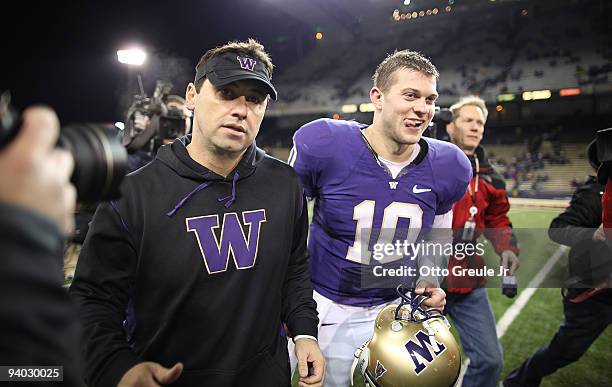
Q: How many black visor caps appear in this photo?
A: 1